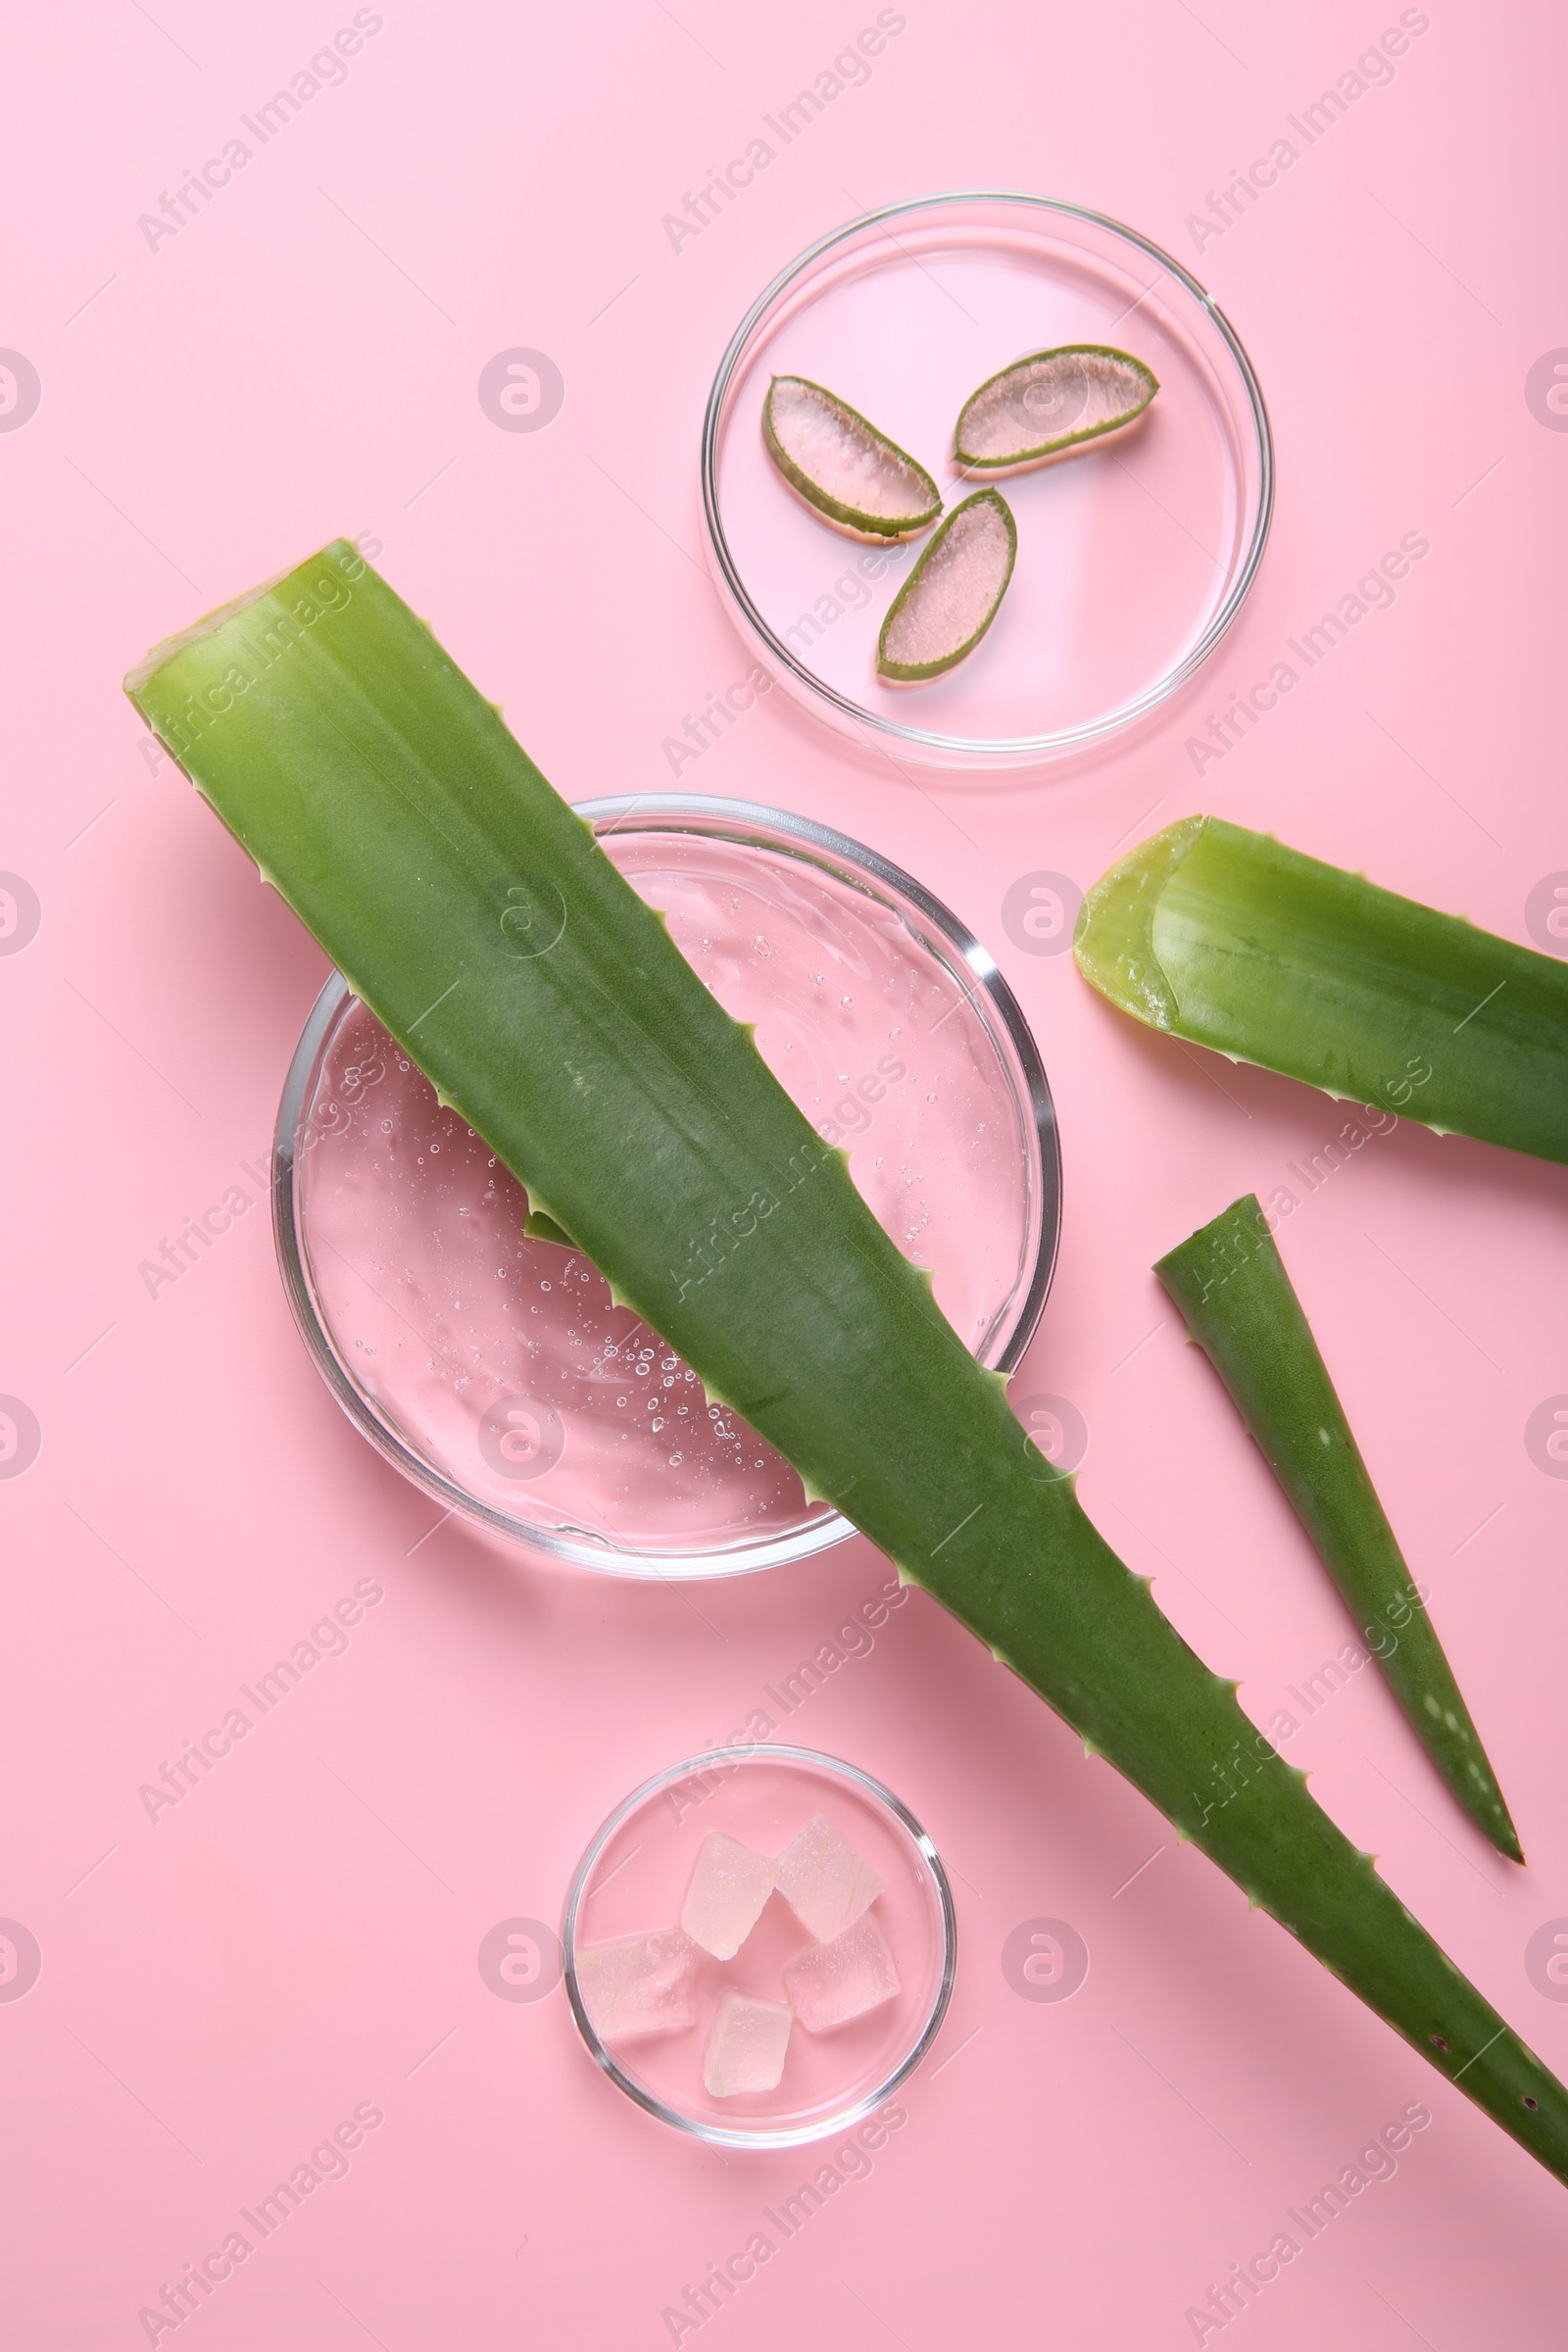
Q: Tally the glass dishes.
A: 3